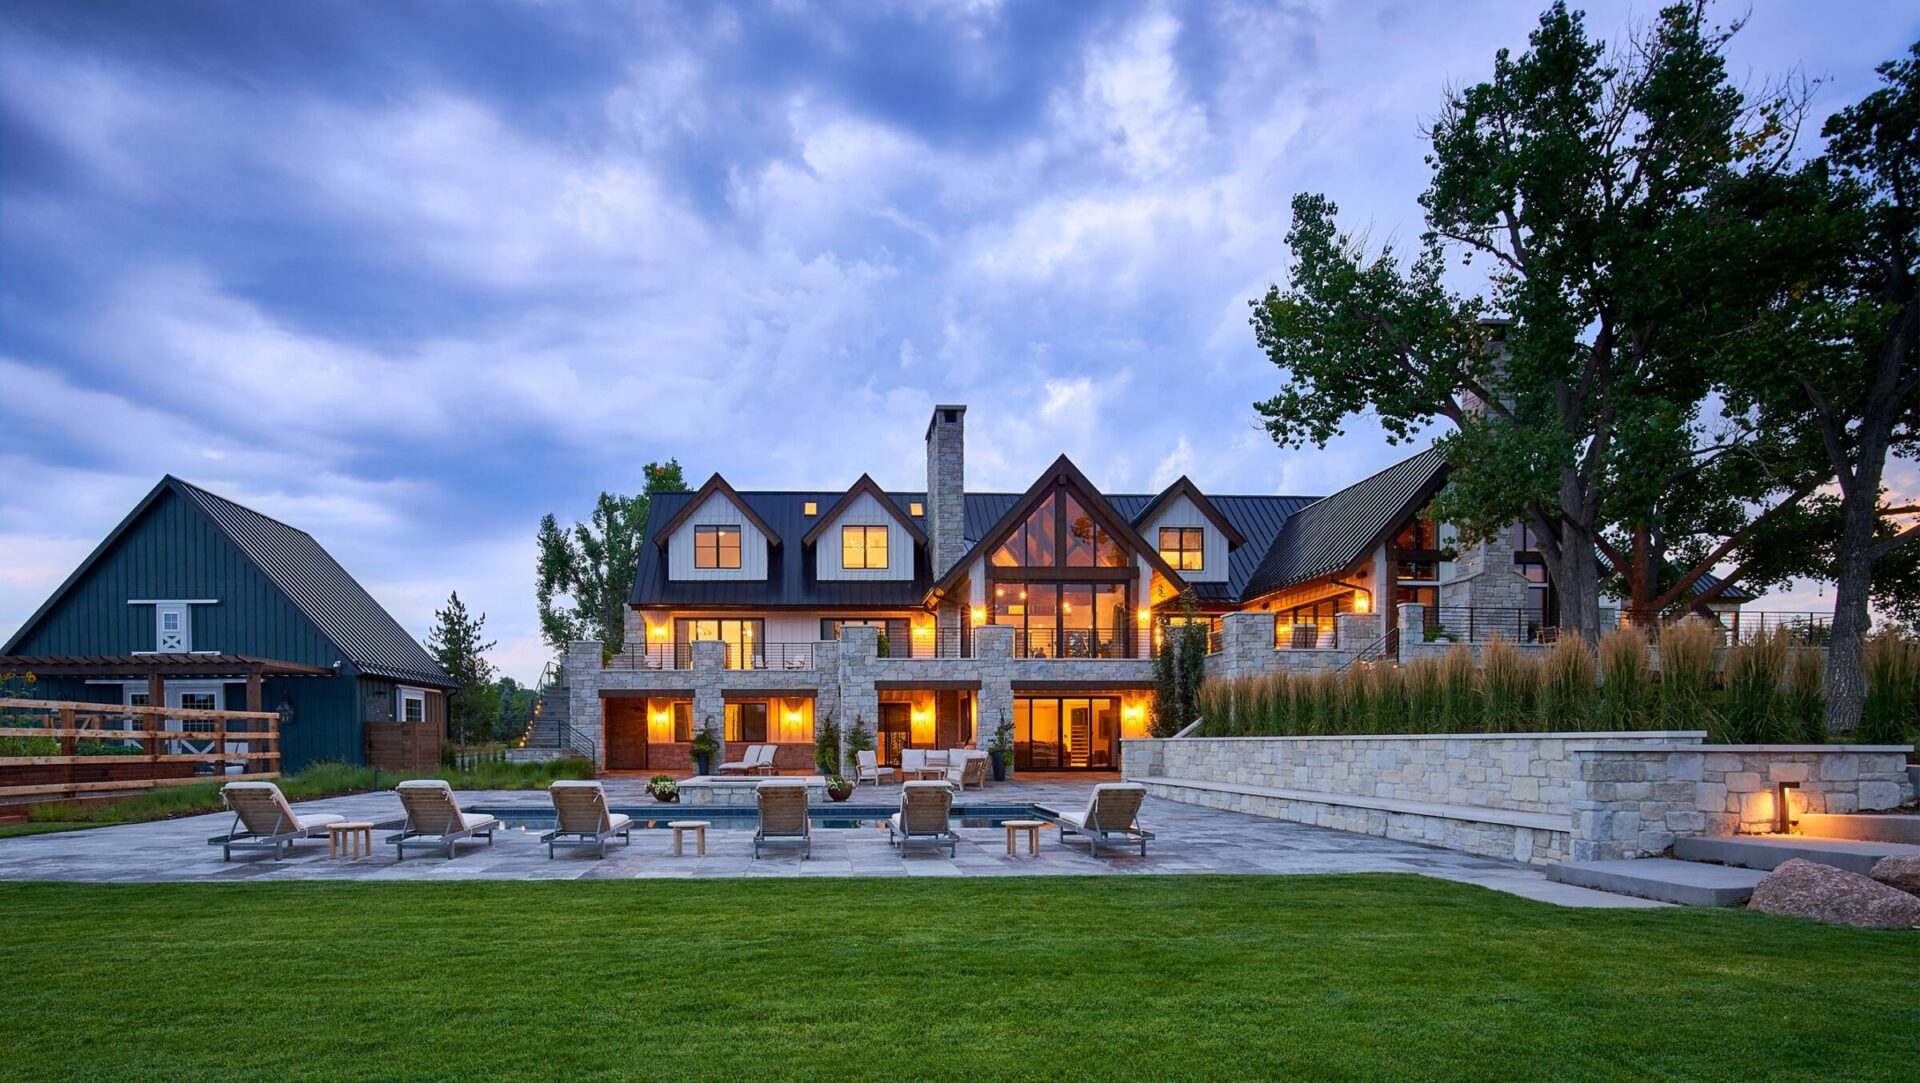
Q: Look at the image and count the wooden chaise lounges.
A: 6